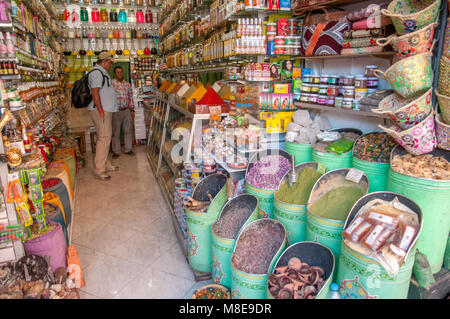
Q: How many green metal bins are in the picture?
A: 12